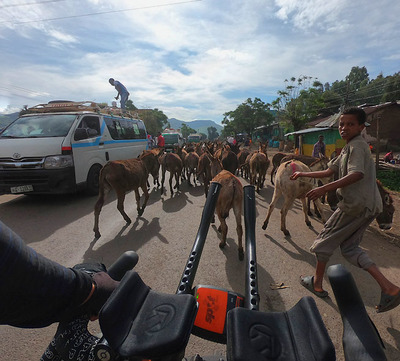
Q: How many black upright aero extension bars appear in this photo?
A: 2